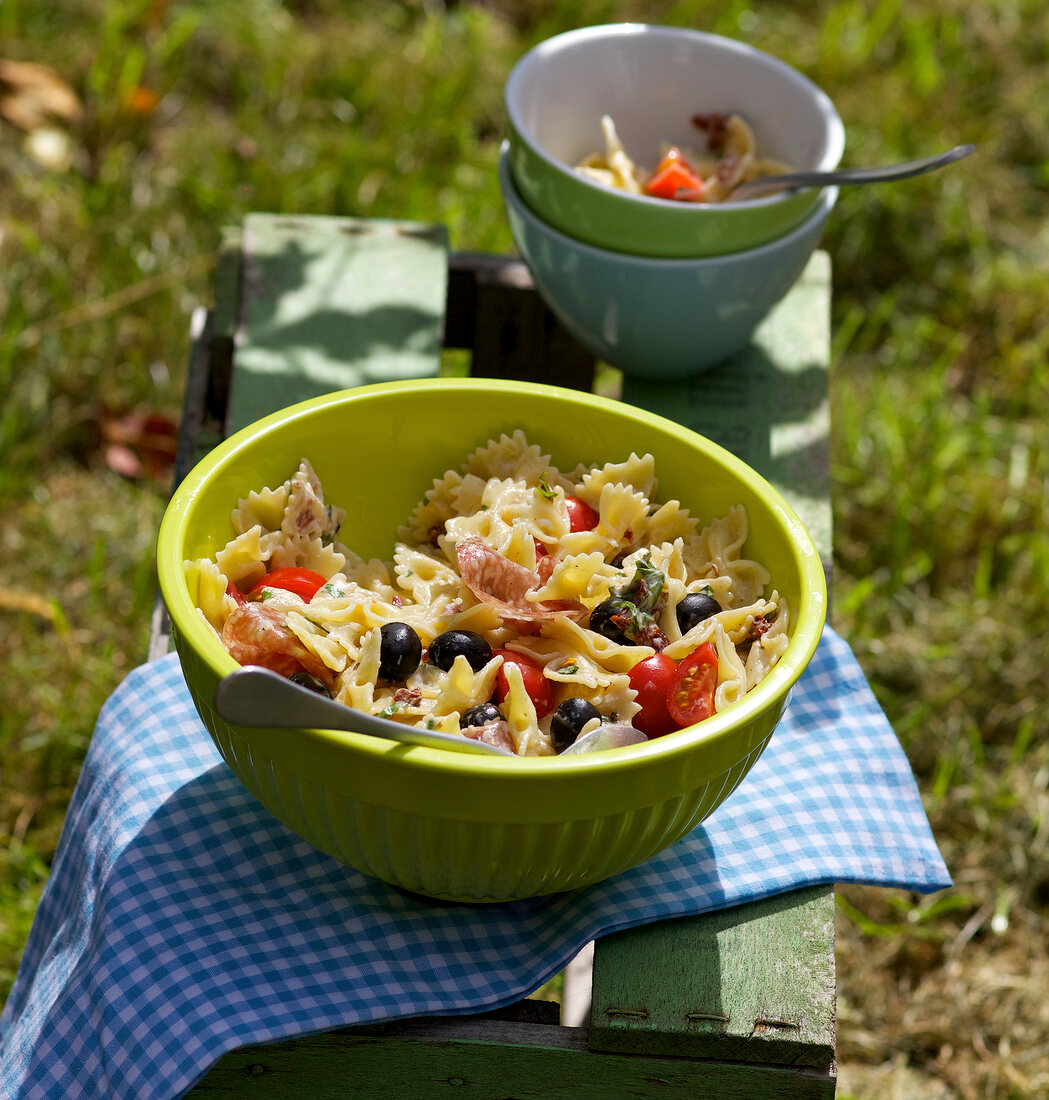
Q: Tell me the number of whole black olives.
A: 7